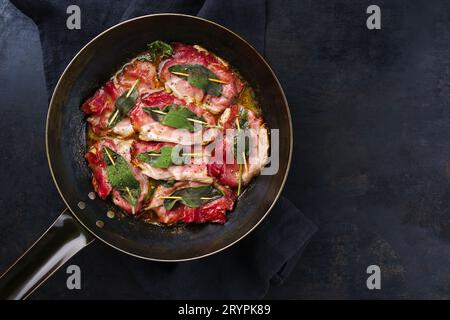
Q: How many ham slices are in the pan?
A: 7